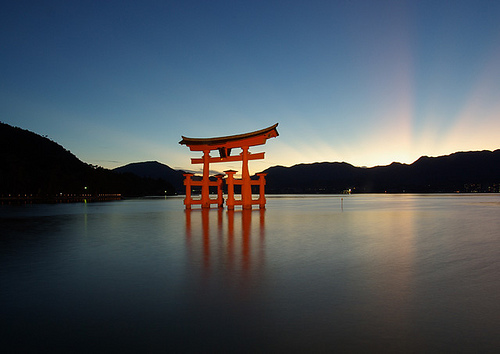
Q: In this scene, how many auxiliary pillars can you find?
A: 4